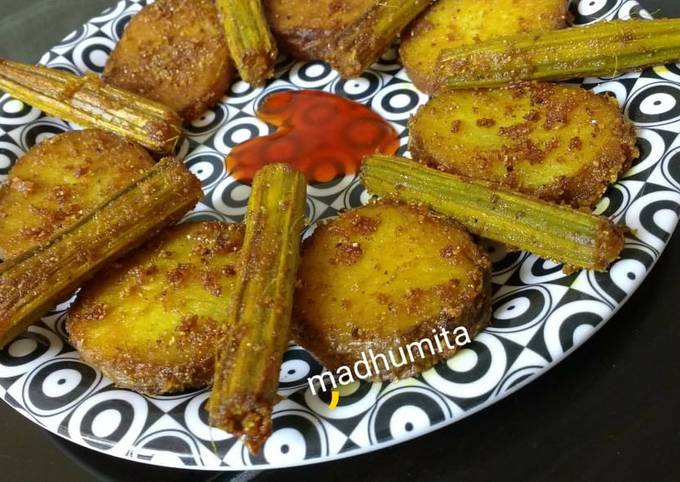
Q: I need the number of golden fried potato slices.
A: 7